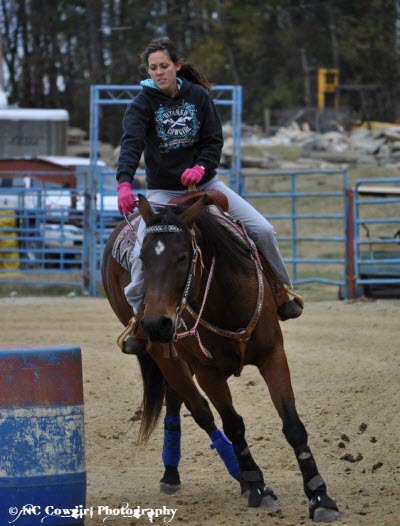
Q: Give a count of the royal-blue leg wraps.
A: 2